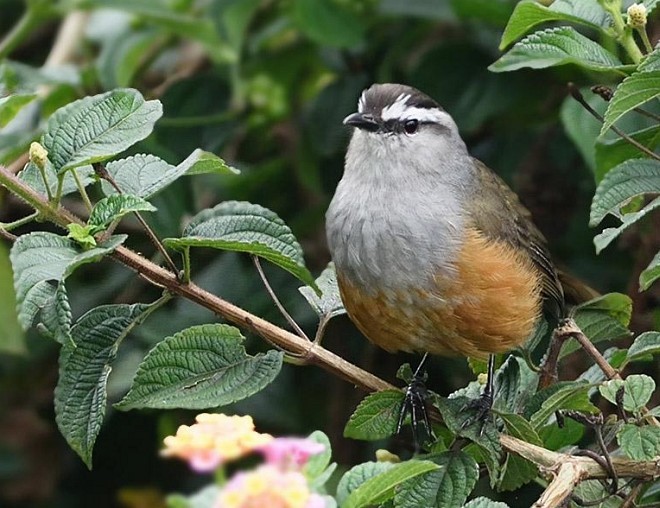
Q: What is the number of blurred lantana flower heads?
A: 3